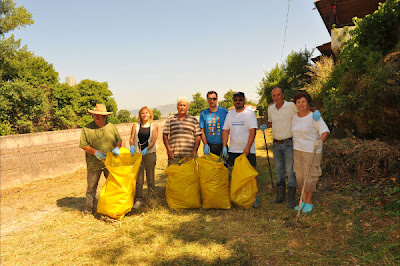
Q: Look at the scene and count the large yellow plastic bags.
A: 4